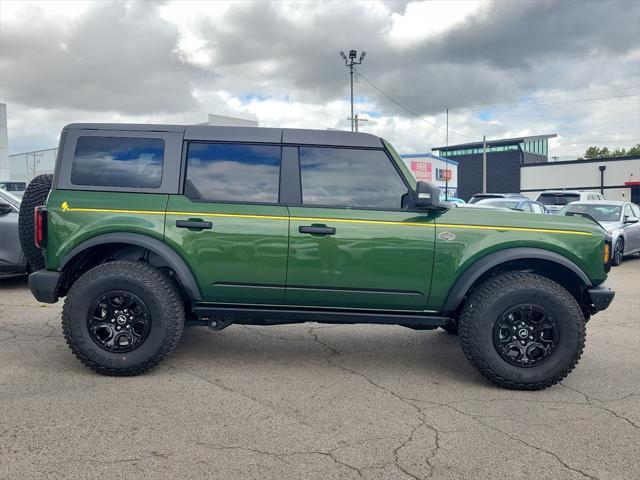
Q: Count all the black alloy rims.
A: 2